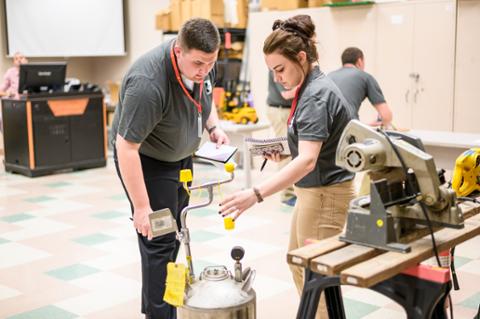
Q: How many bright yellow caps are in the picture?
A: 3